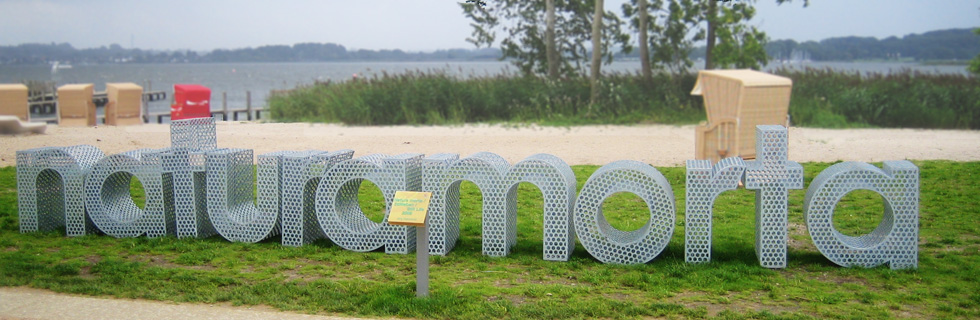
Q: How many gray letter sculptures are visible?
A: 11